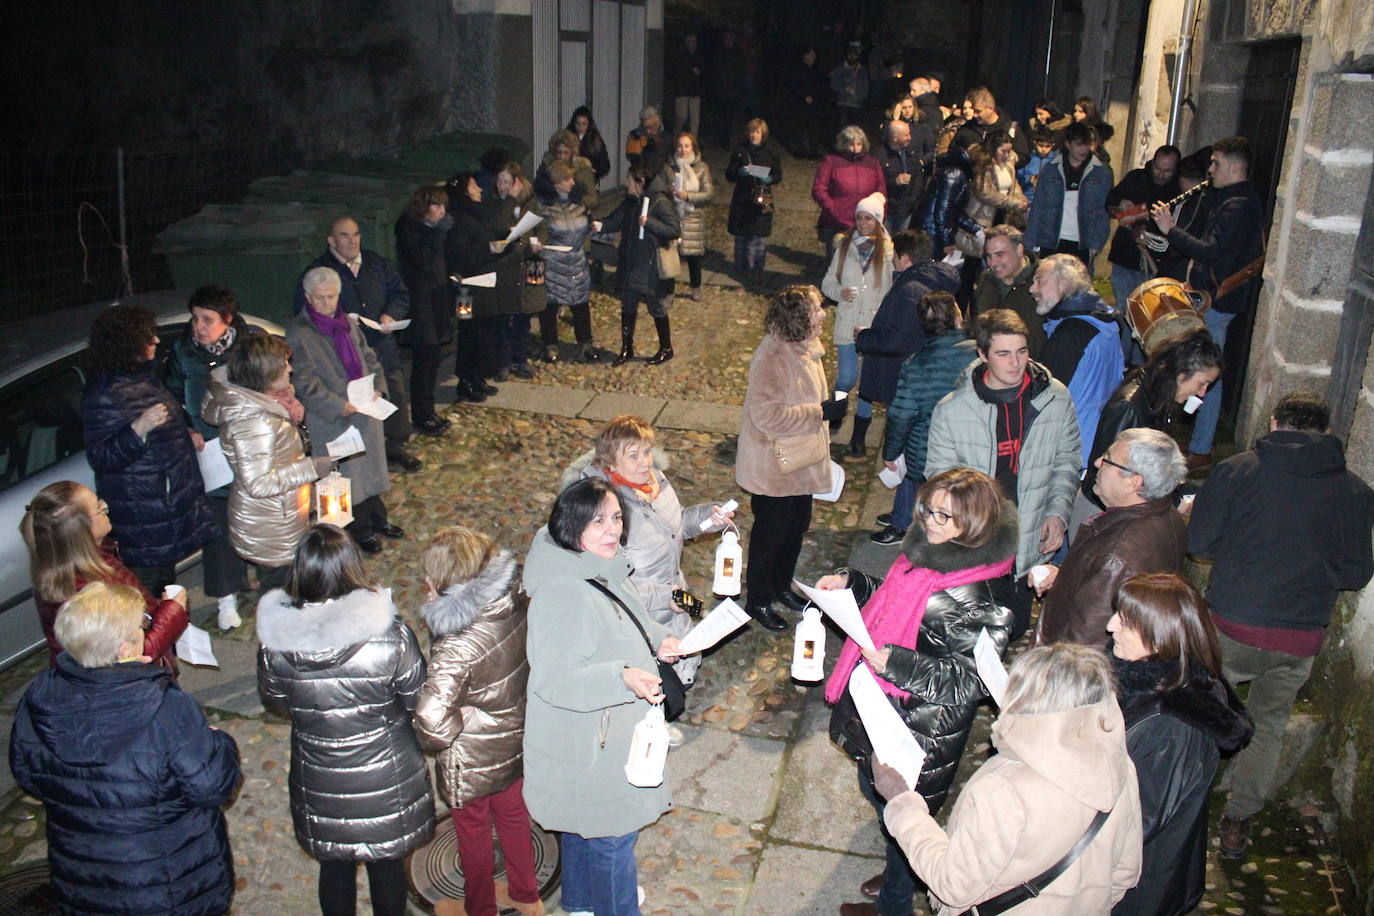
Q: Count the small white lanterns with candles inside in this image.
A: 4